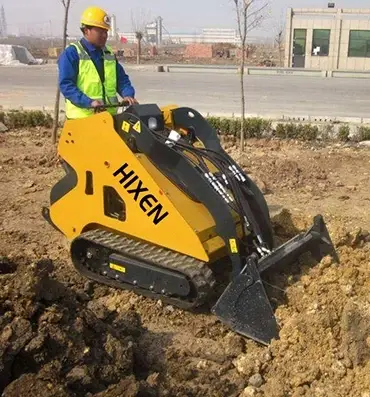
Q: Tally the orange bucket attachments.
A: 0